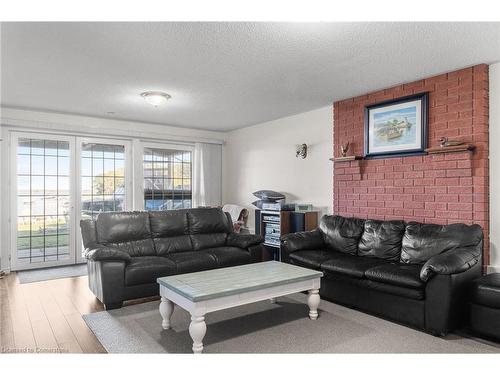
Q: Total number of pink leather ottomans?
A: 0